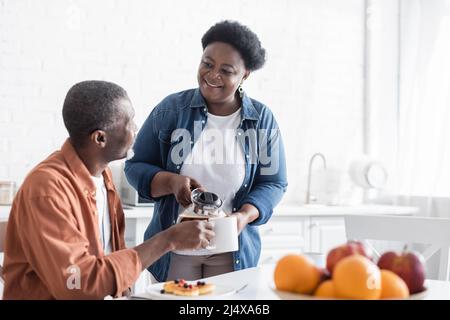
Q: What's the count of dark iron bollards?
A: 0